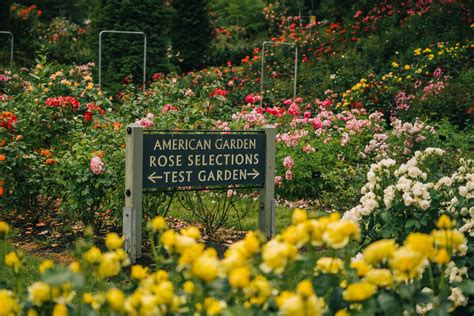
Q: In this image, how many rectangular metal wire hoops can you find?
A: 3